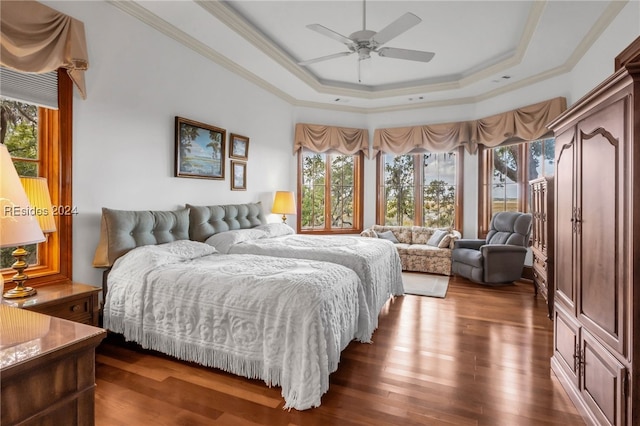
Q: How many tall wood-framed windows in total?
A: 4